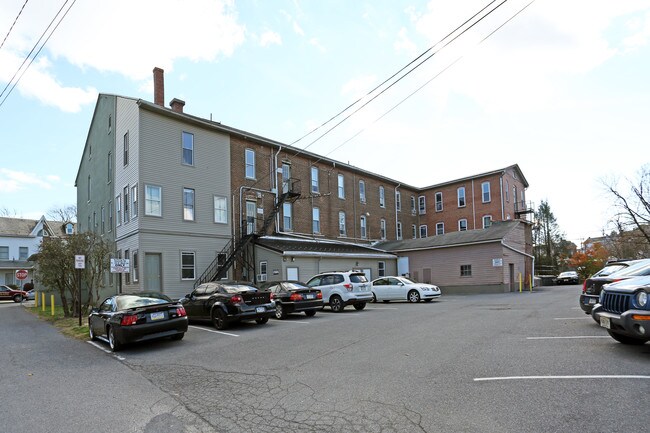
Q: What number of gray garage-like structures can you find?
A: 1